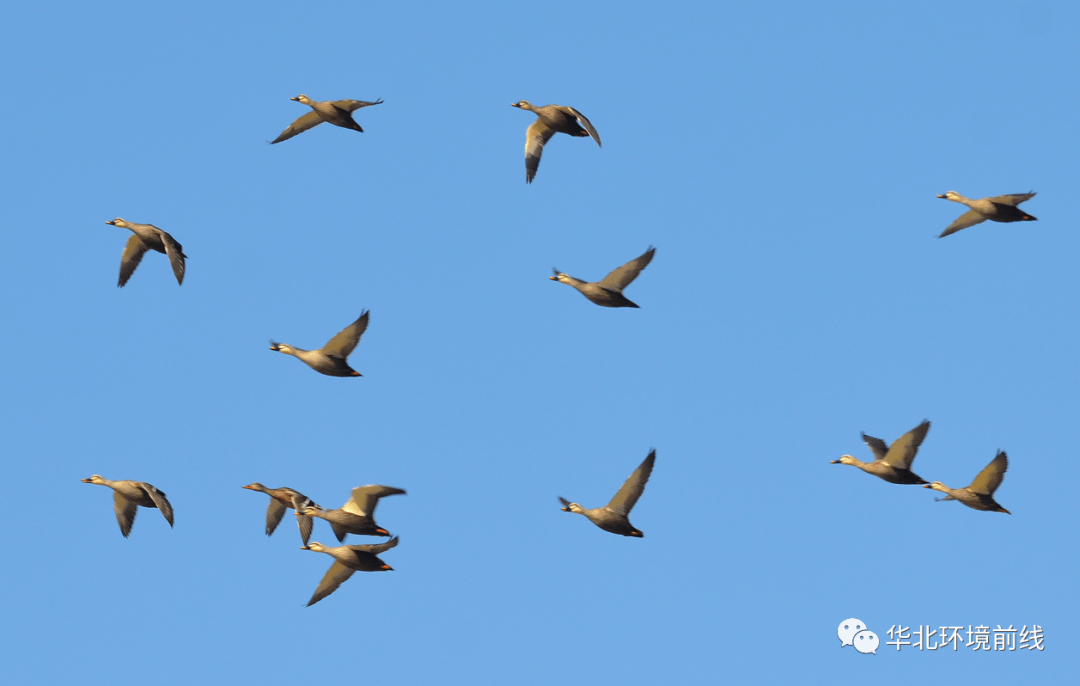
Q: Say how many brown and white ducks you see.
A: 13